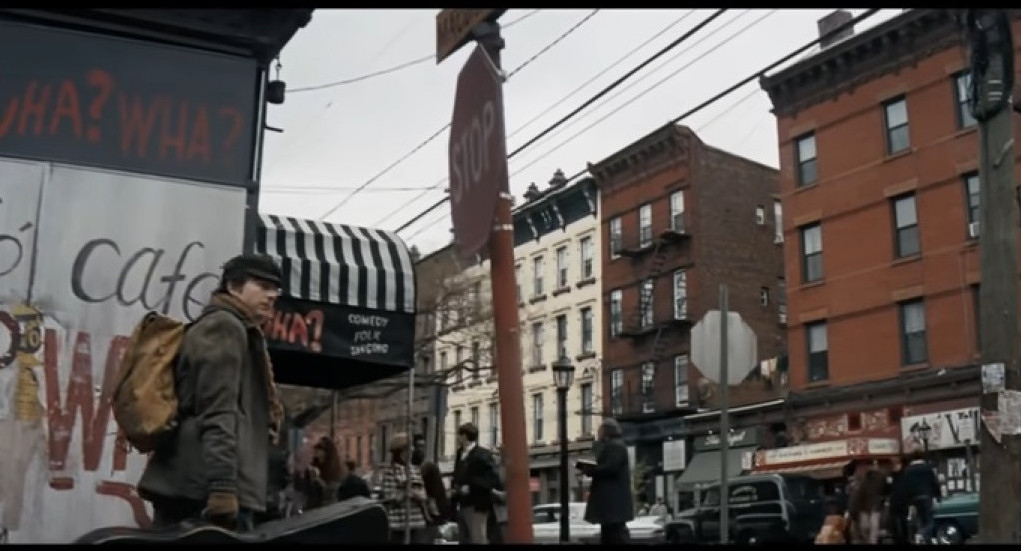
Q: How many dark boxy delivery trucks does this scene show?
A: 1